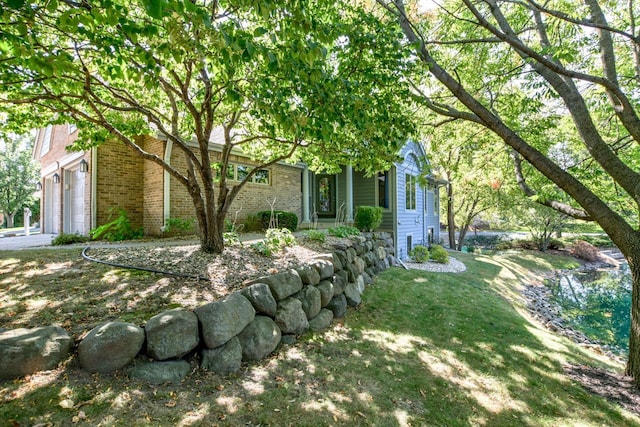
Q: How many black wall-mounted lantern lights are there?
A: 3